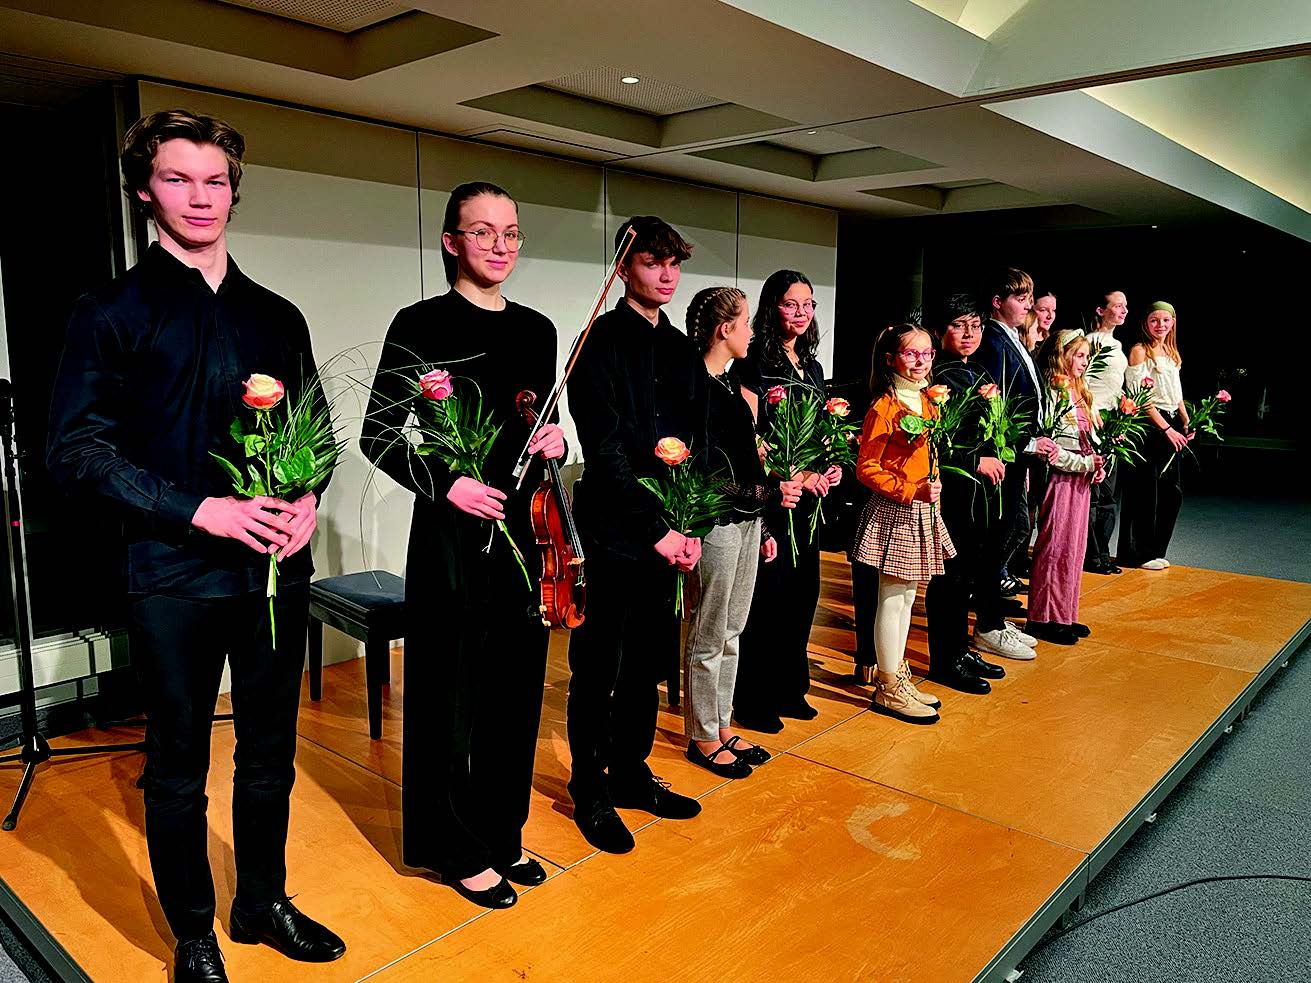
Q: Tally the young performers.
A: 13